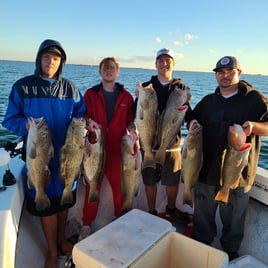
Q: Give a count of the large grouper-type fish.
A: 8